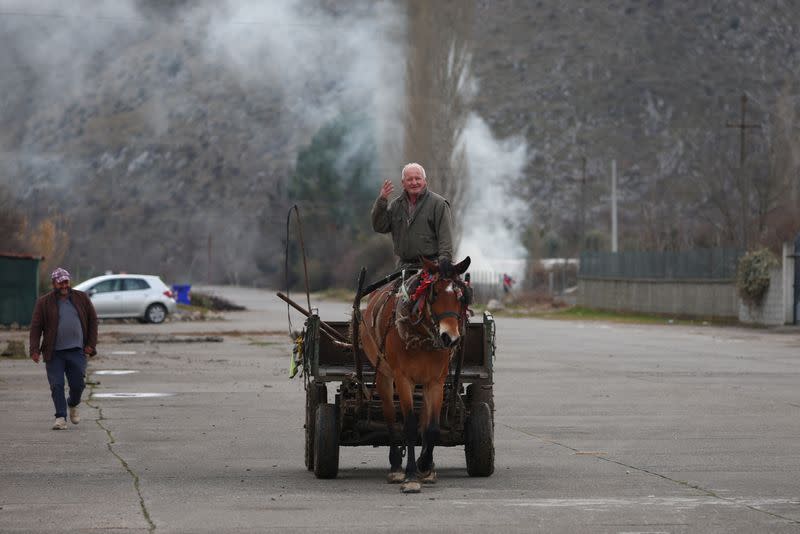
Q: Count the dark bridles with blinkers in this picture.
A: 1